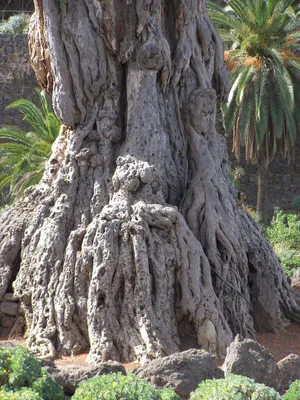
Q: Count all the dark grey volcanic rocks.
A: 4